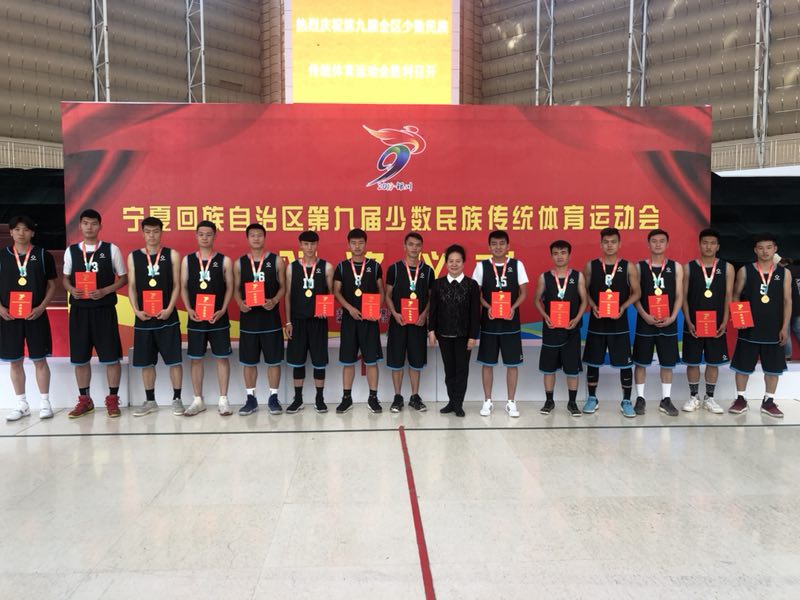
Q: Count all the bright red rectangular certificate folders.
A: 14